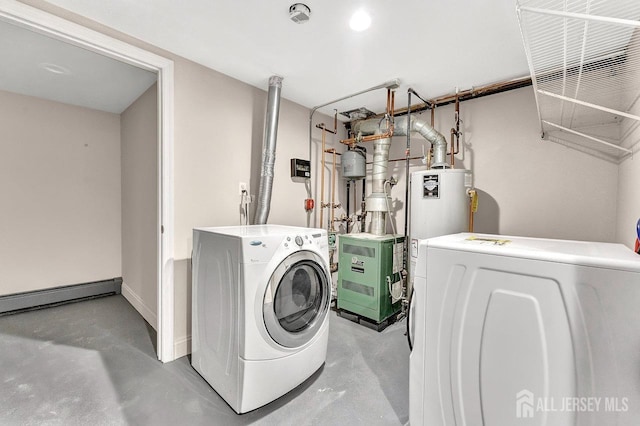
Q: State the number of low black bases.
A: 1